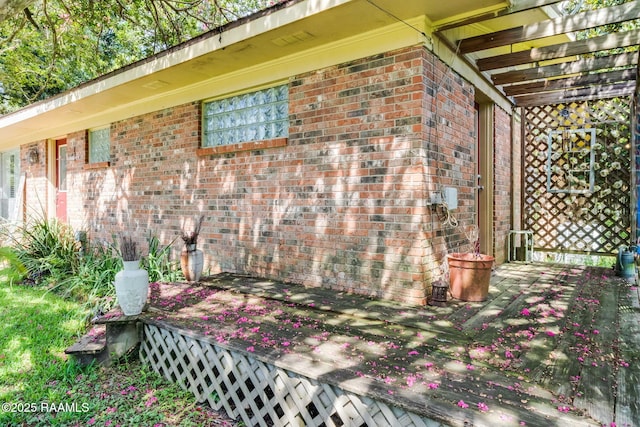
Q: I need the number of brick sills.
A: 2